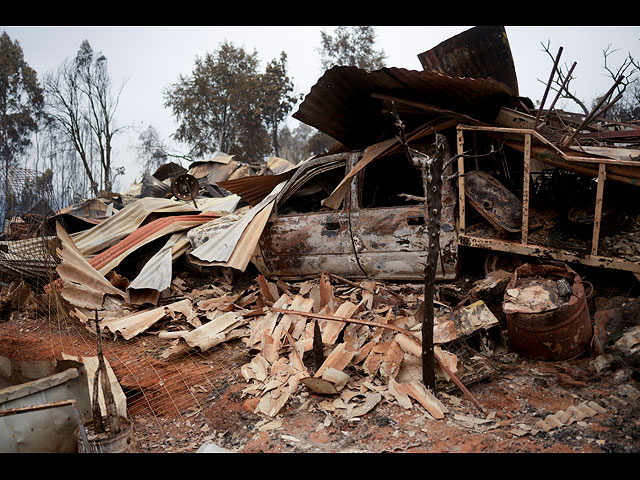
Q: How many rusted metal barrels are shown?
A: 1